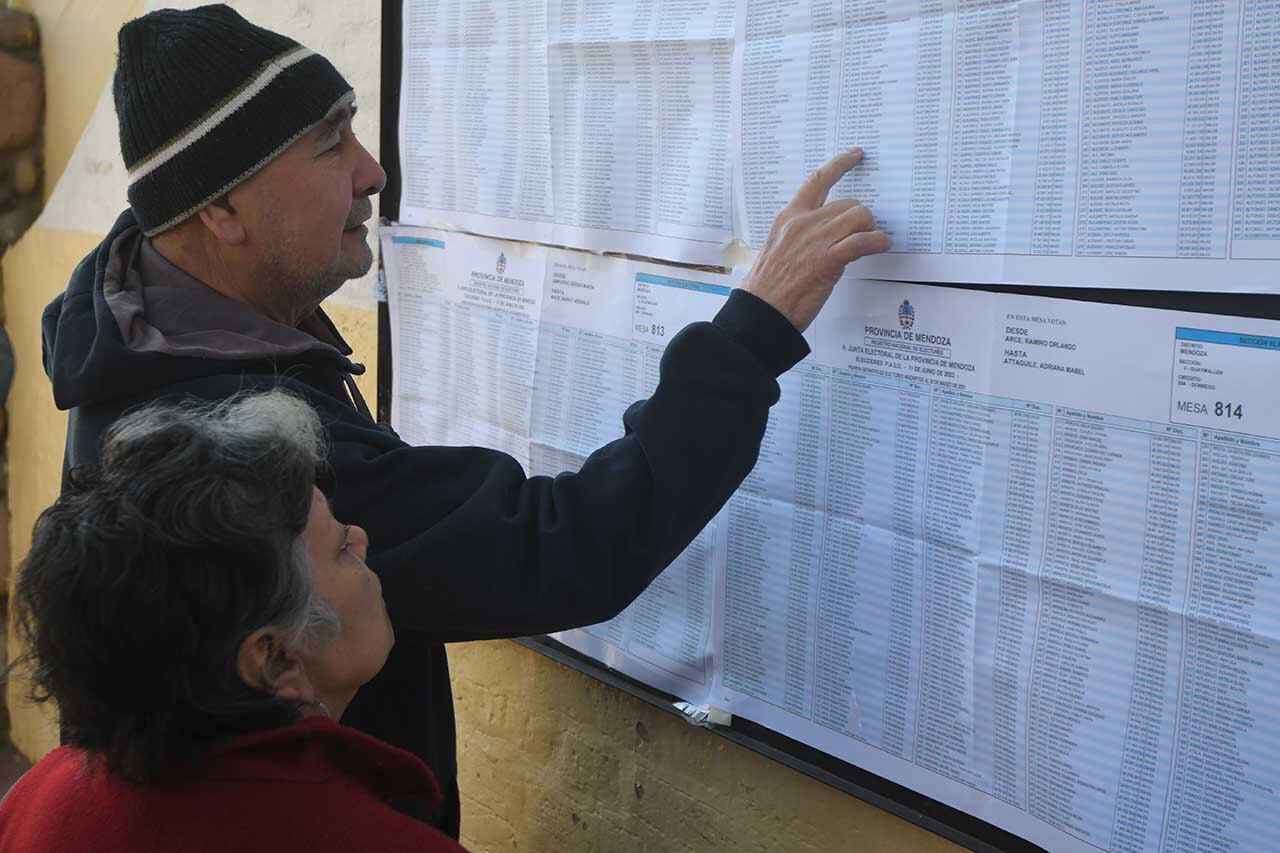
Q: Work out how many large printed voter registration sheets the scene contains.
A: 4